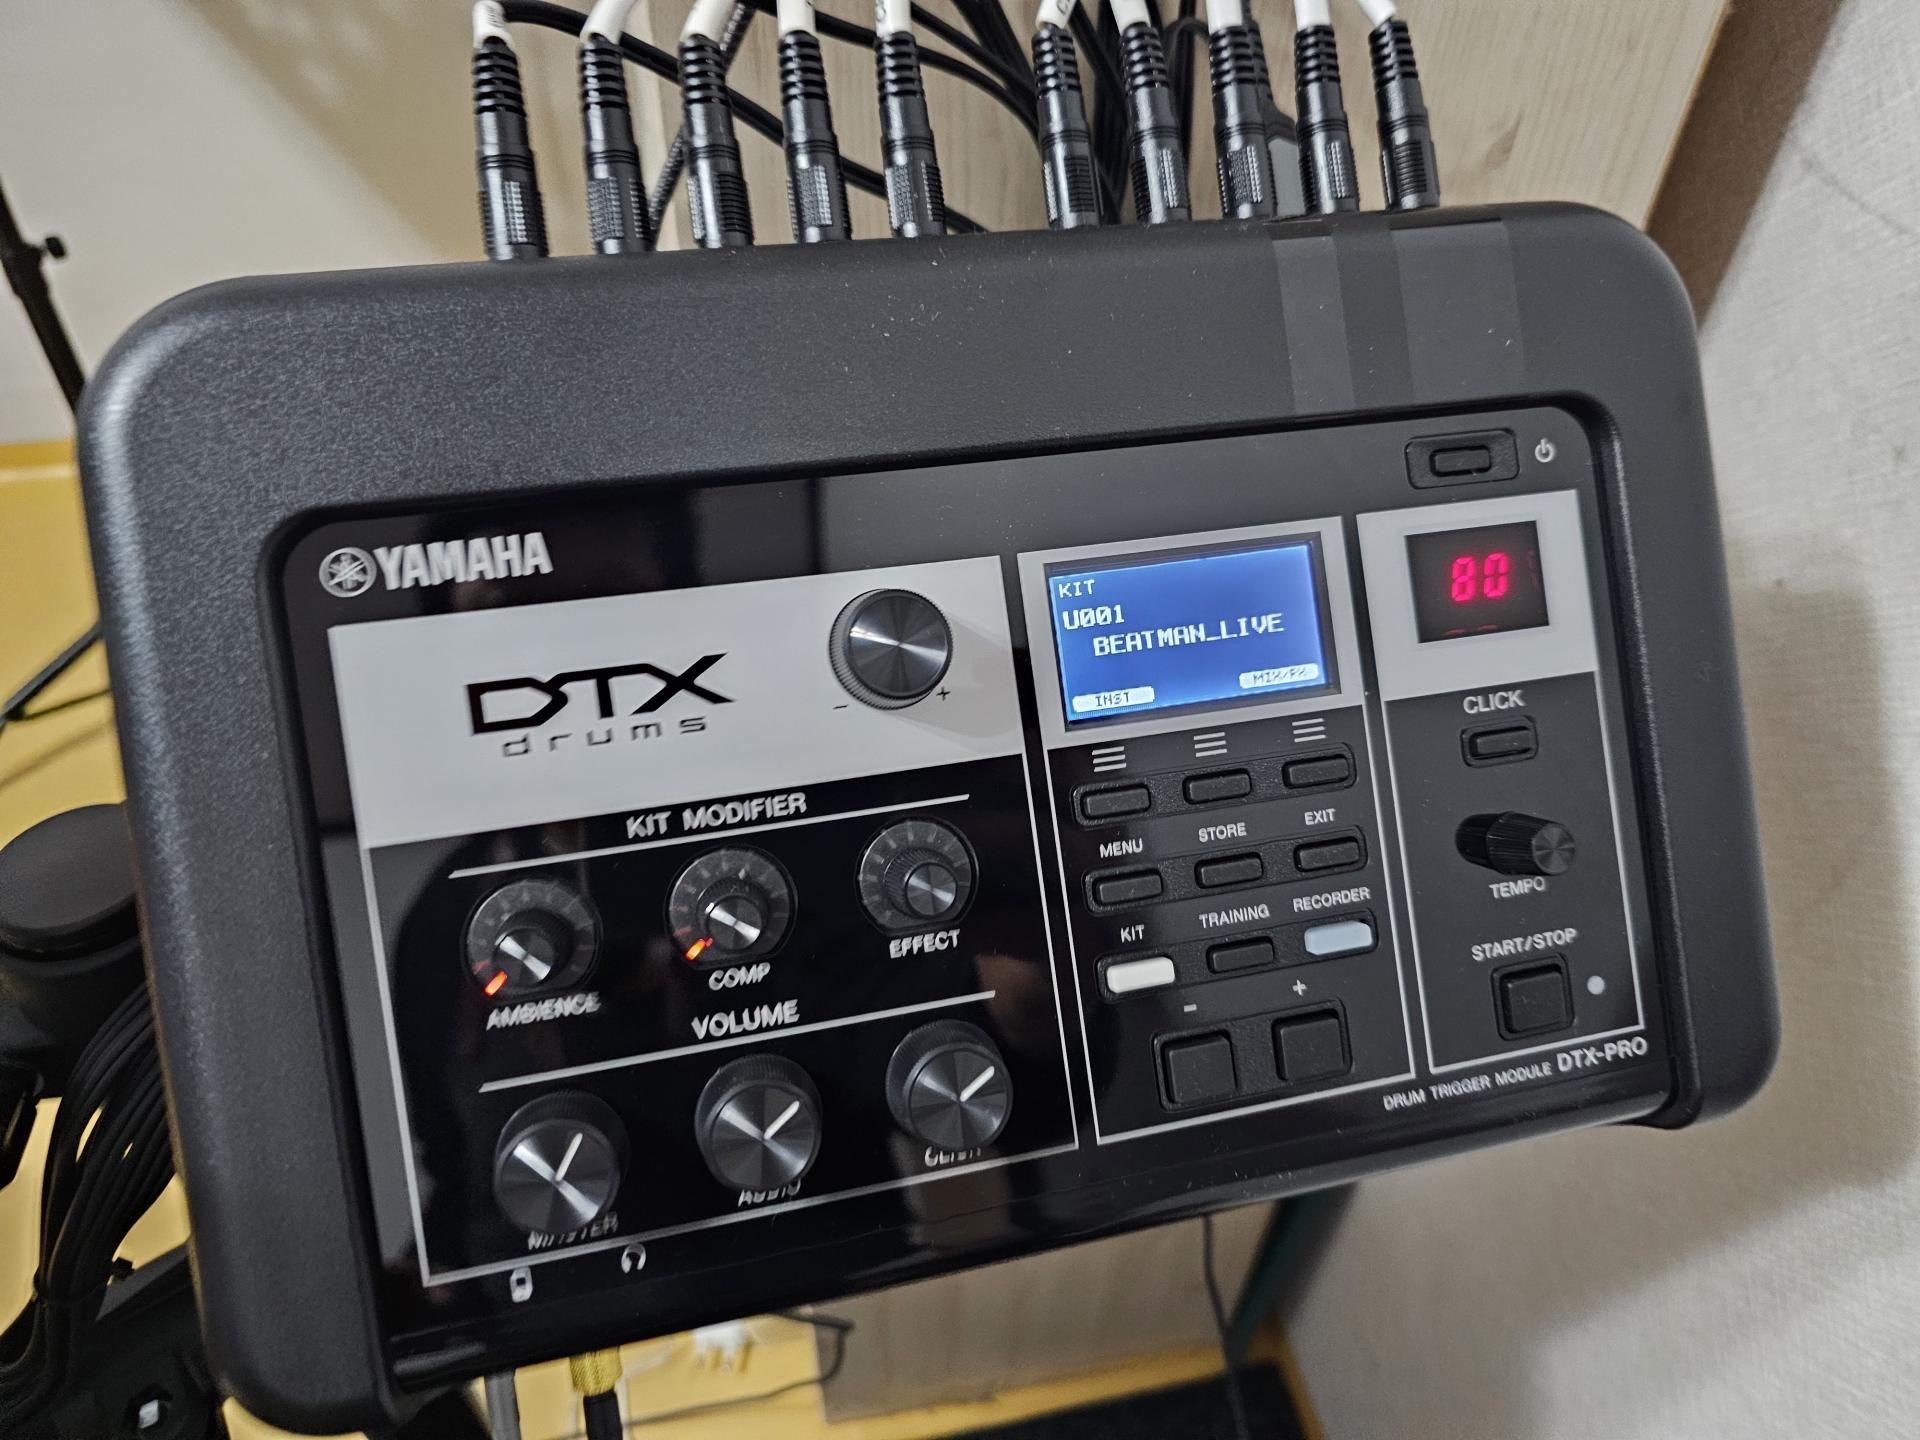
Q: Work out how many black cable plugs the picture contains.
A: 10